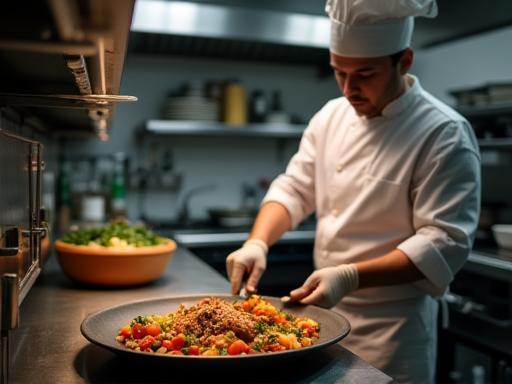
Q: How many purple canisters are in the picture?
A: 0